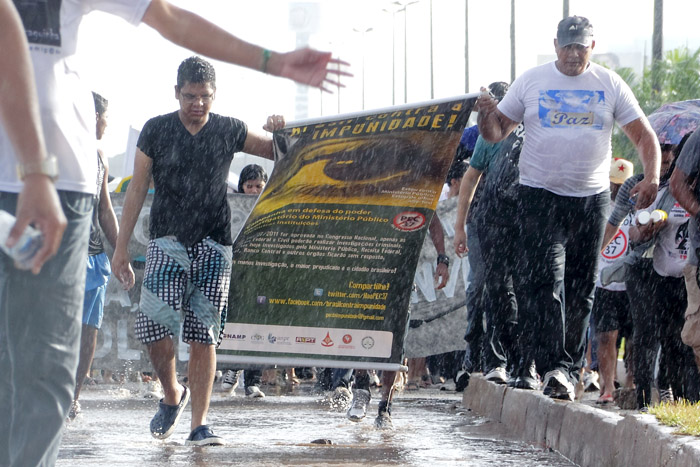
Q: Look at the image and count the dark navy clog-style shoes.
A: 2